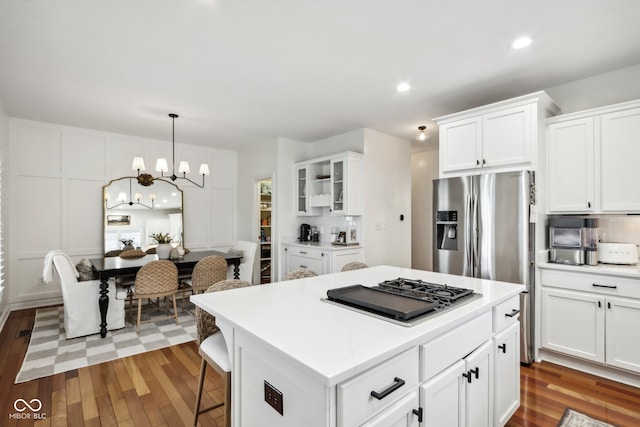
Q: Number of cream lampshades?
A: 4